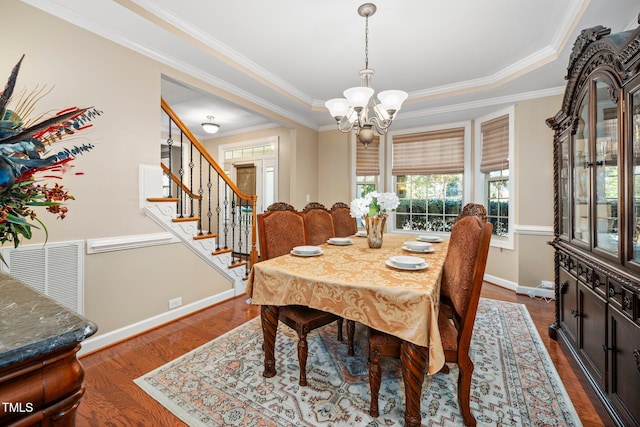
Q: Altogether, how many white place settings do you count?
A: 6